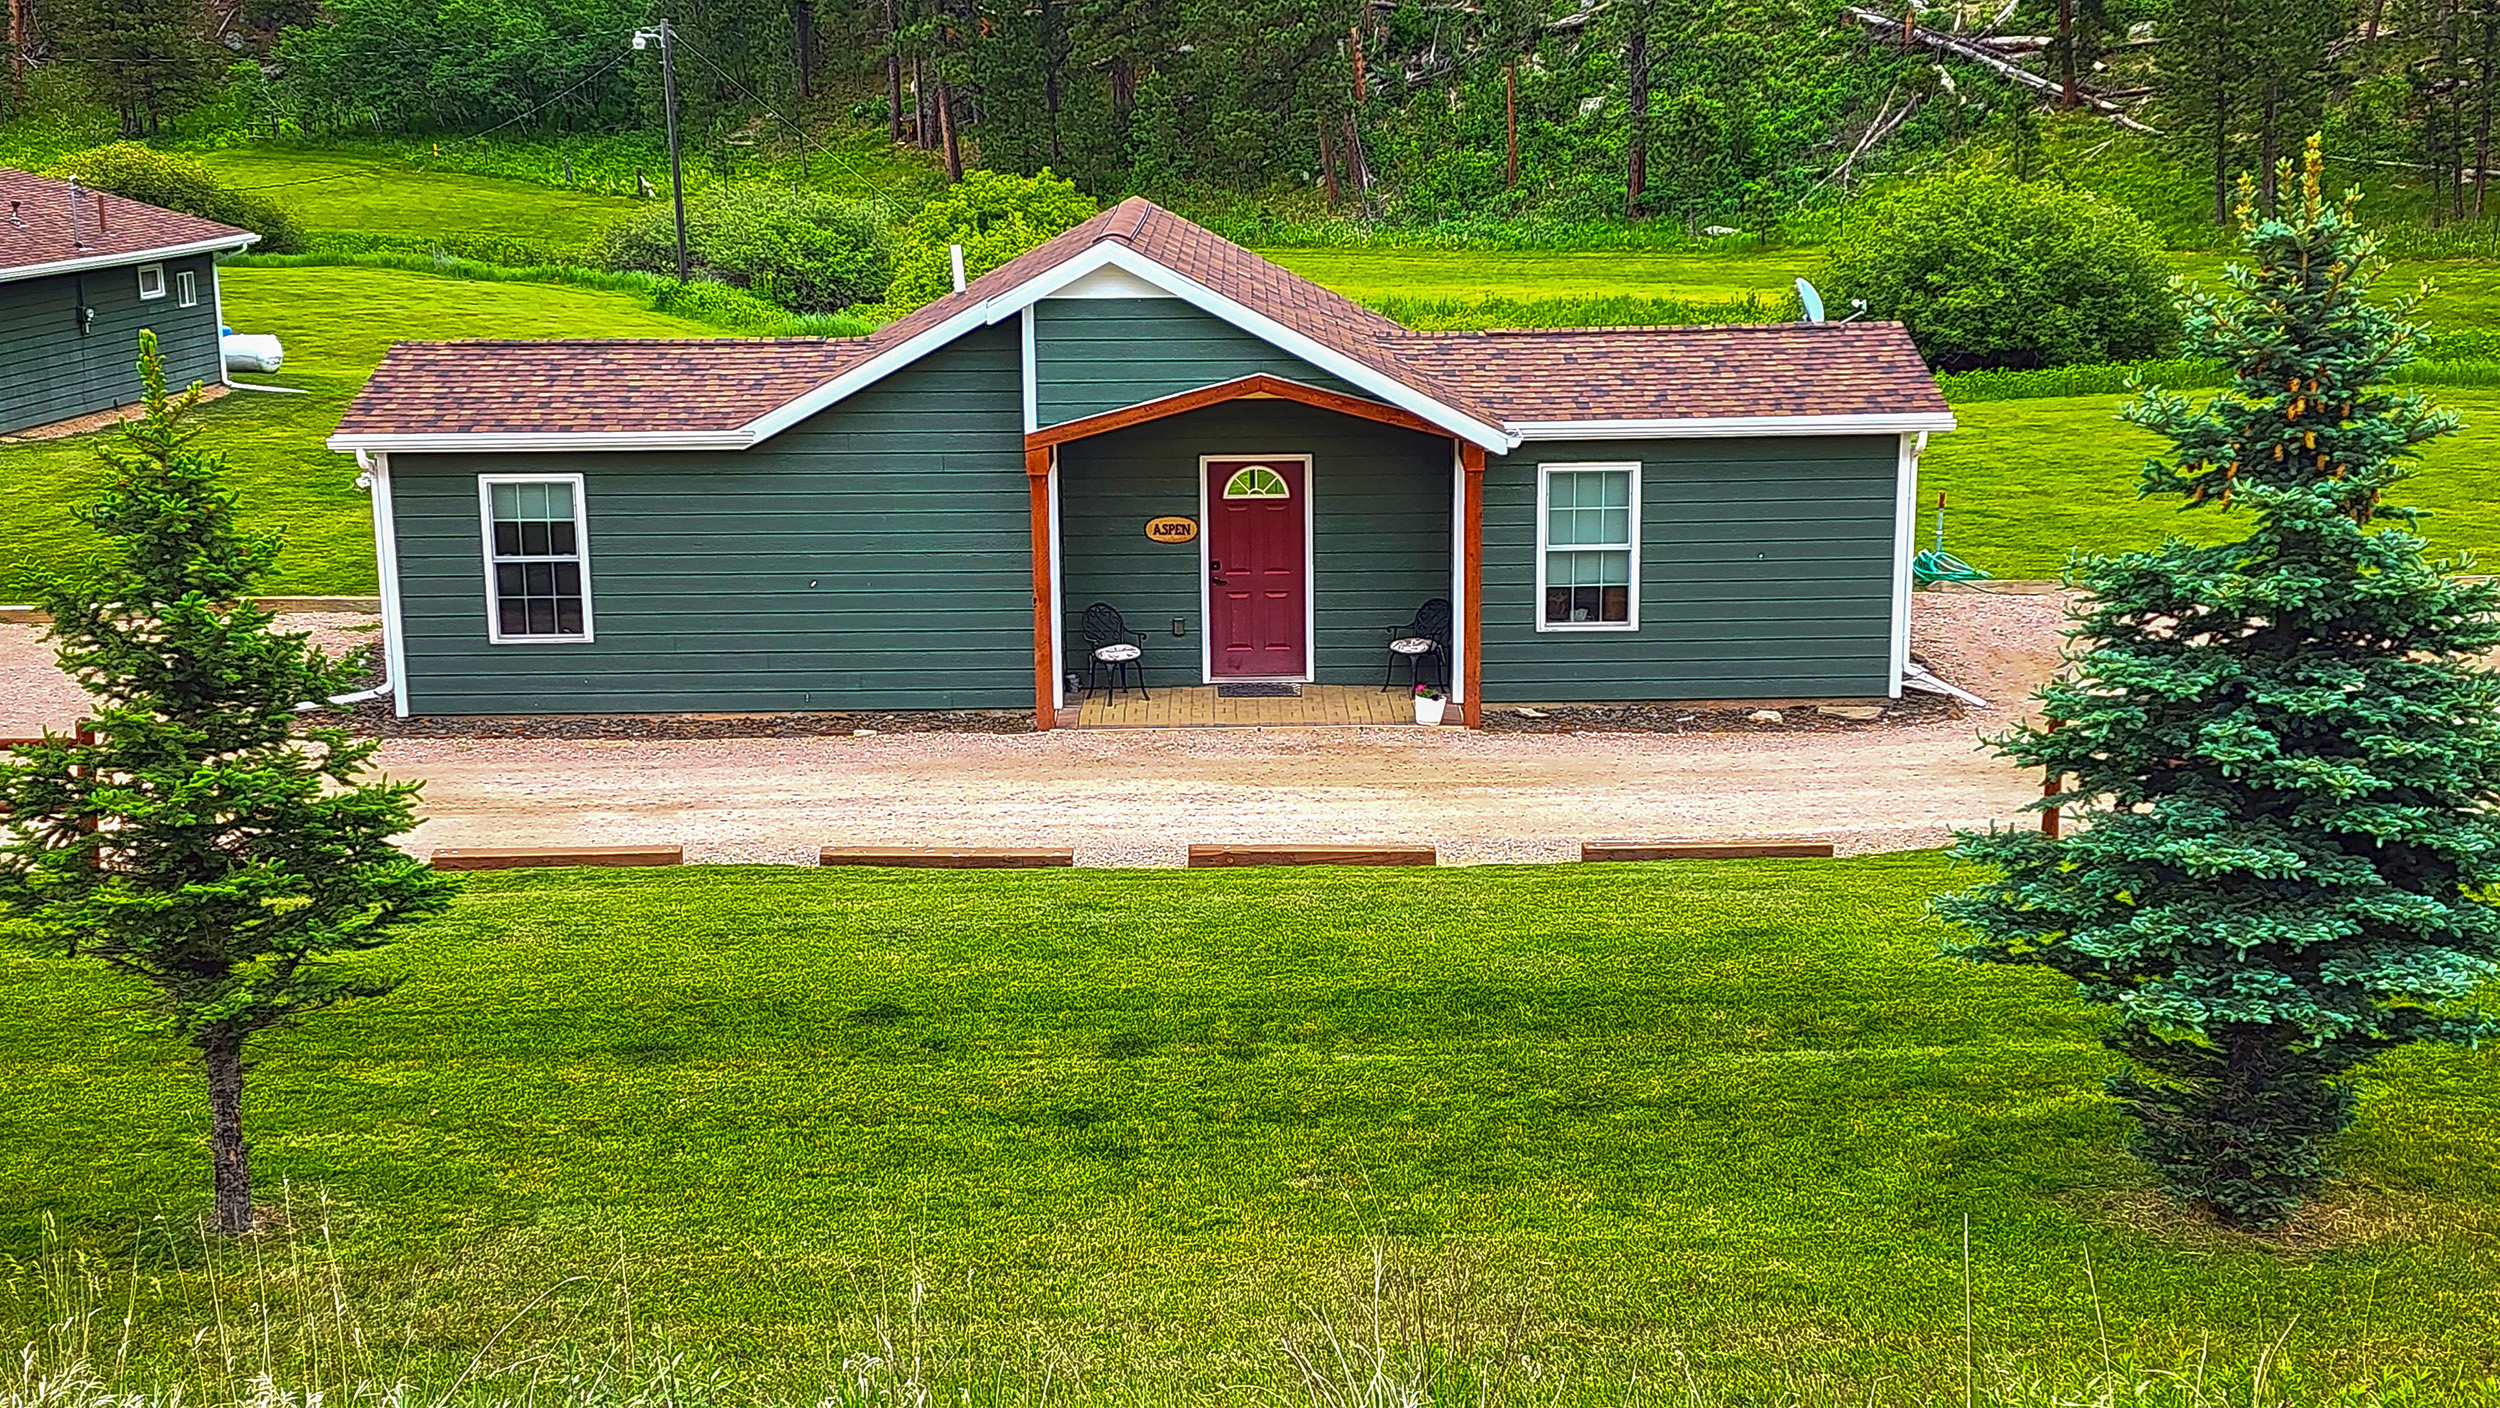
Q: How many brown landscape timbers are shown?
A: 4